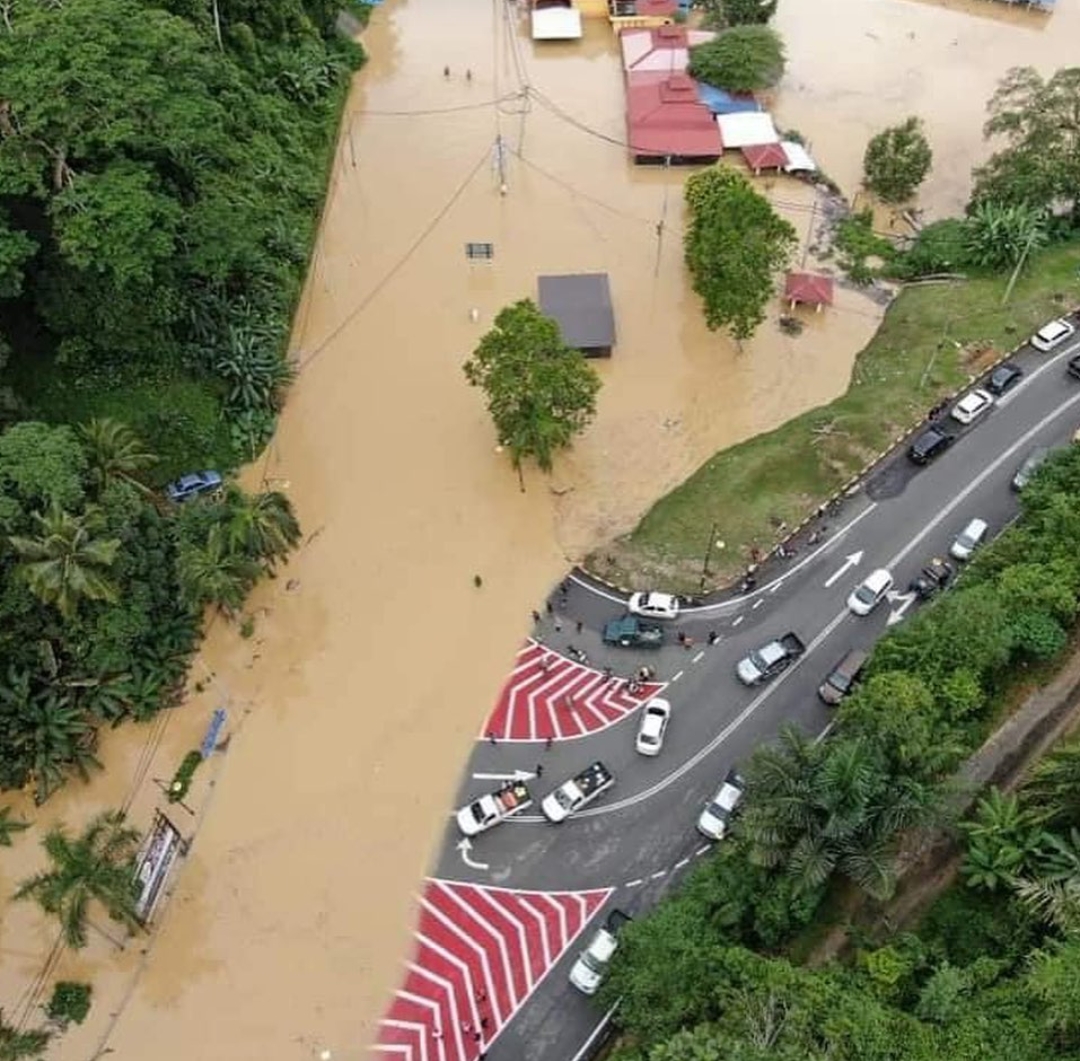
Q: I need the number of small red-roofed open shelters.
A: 2